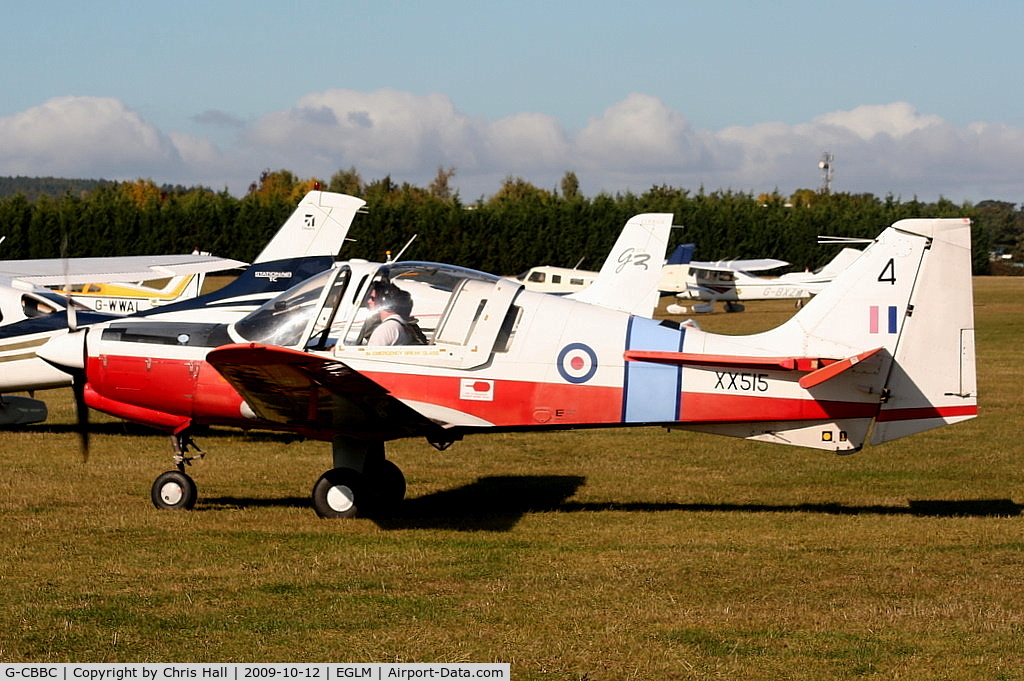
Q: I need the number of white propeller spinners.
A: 1